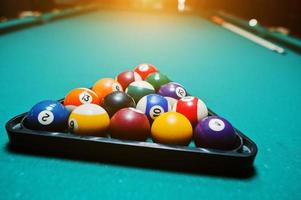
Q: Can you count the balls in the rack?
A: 15